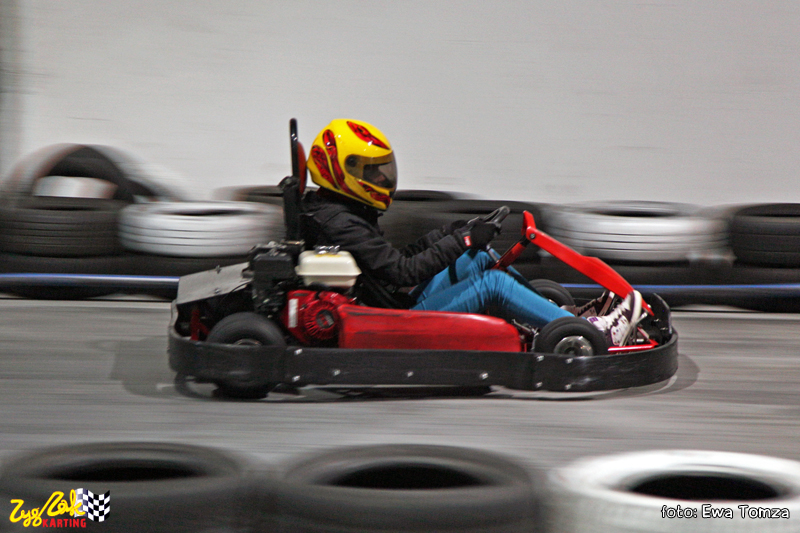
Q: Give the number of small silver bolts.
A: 9